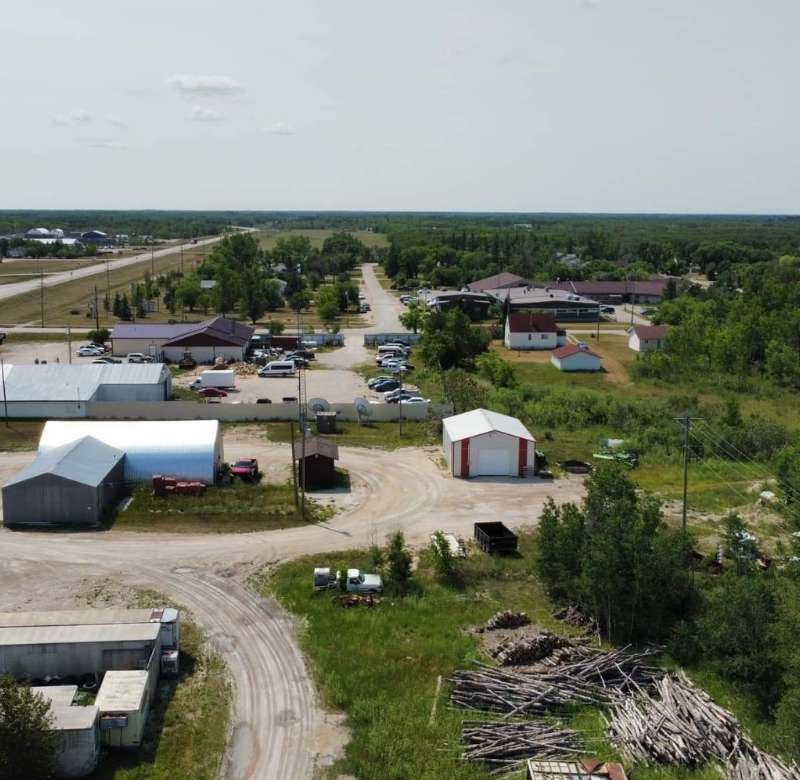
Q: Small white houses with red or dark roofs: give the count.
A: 3